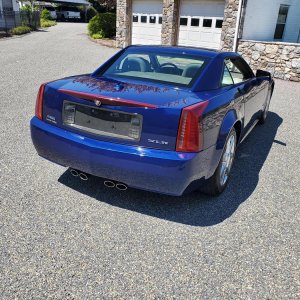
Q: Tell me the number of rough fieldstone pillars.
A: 3